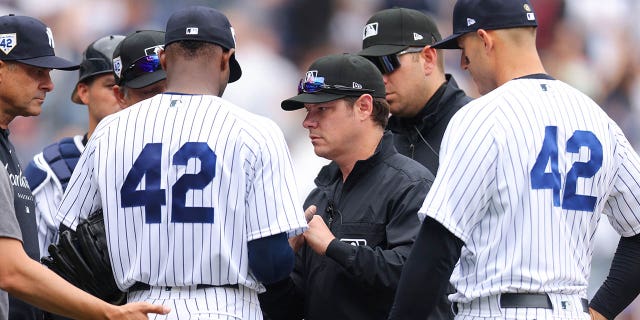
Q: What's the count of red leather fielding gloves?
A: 0